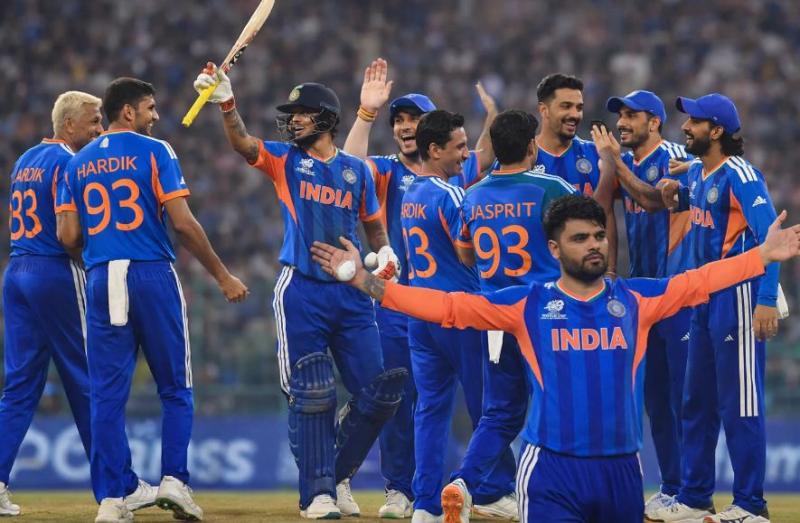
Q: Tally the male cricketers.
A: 10